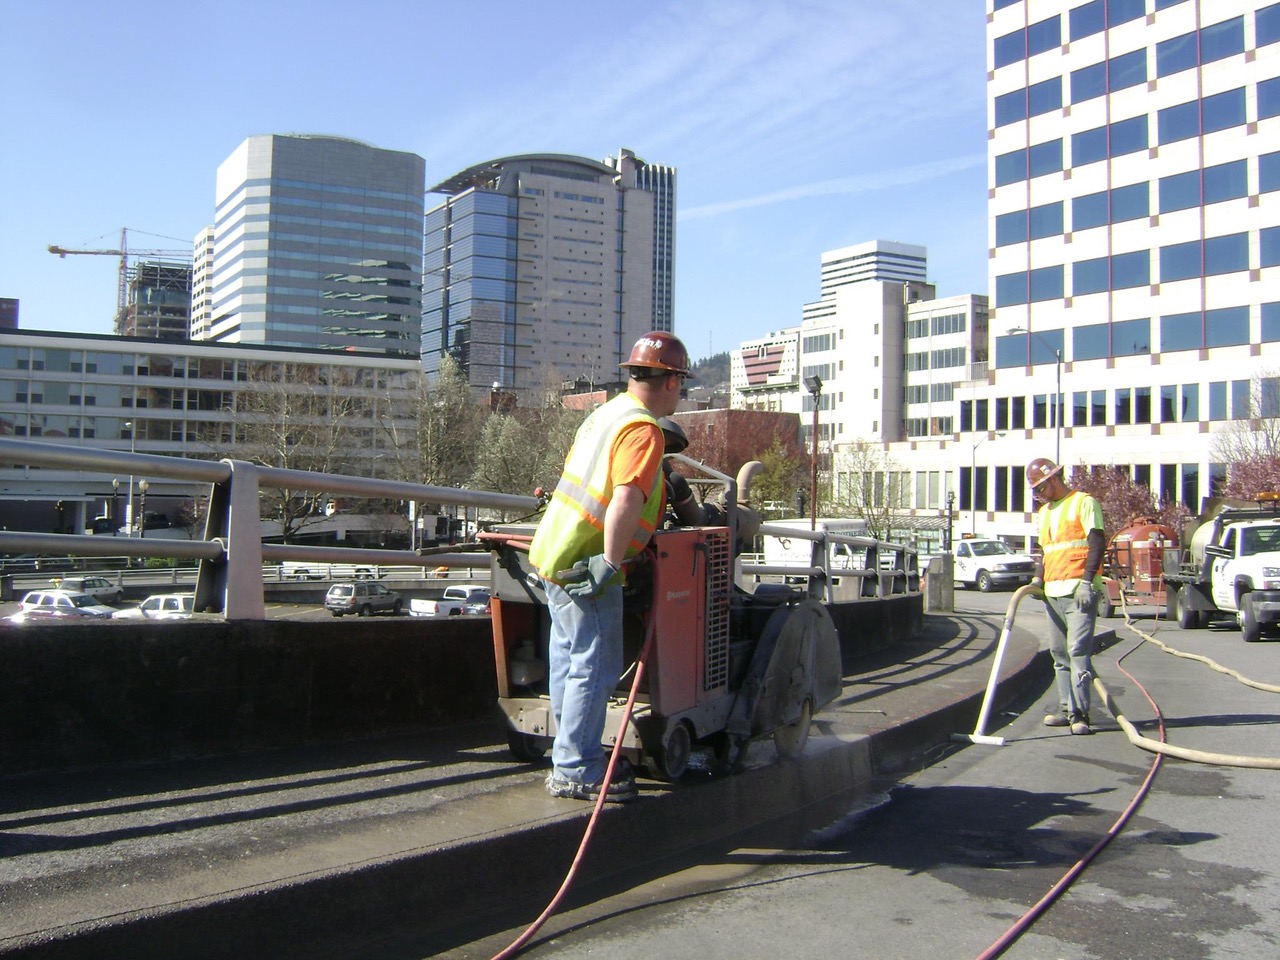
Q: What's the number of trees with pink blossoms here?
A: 2